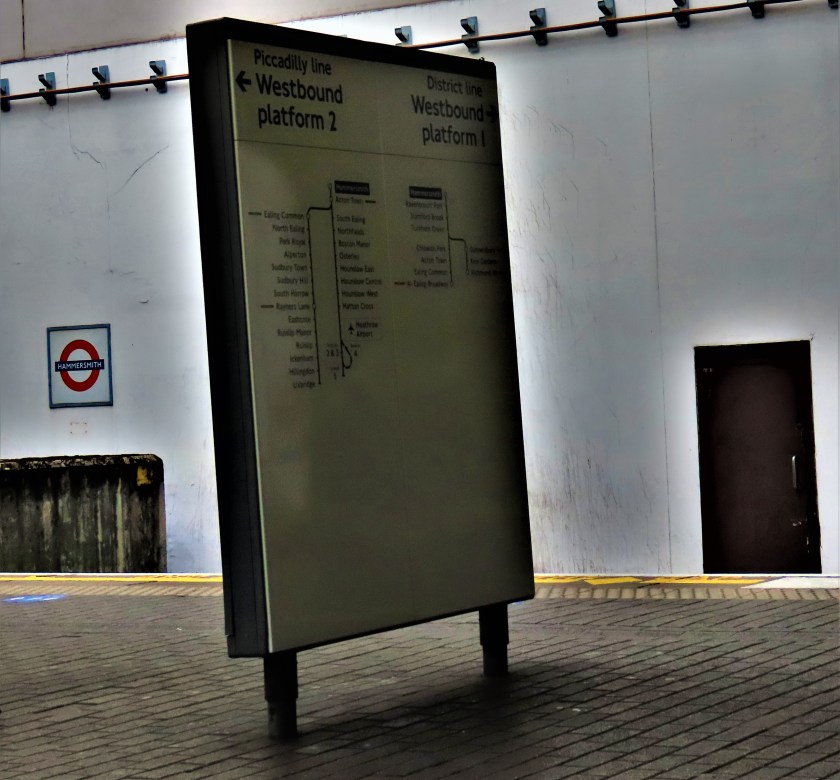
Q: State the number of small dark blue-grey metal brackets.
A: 11